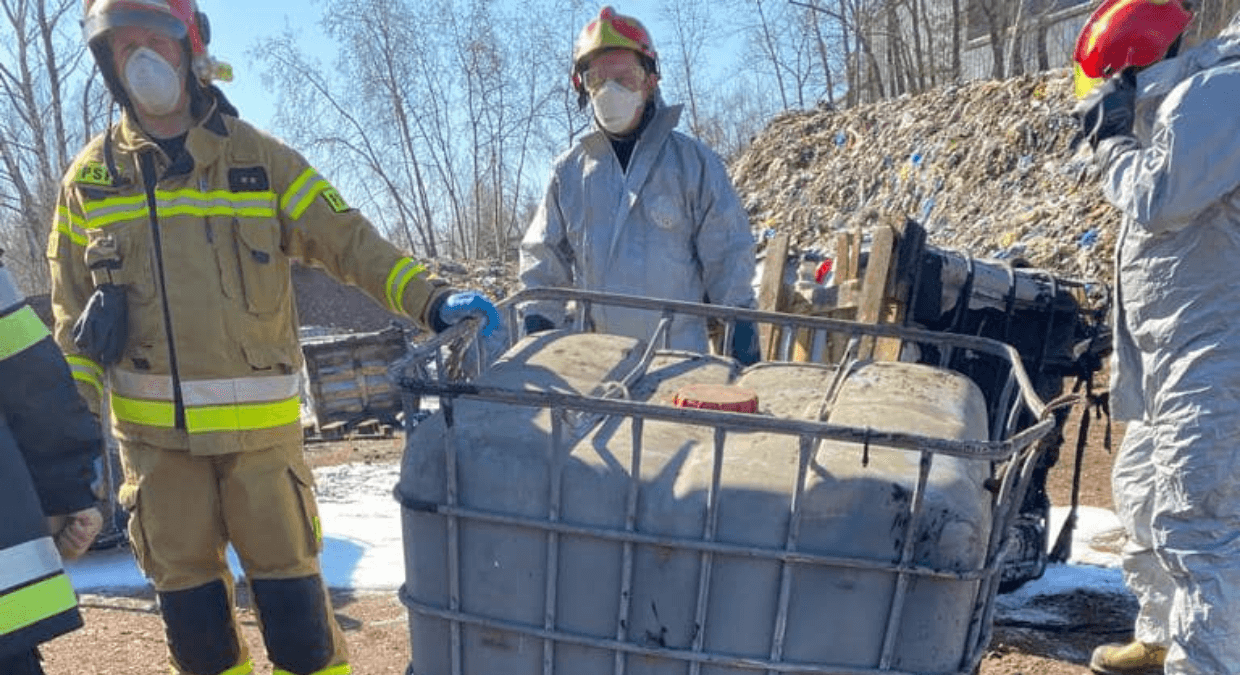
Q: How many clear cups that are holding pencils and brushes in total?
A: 0